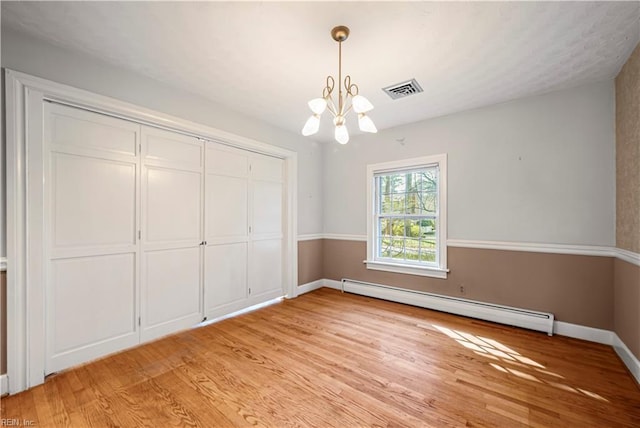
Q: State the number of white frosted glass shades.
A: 5